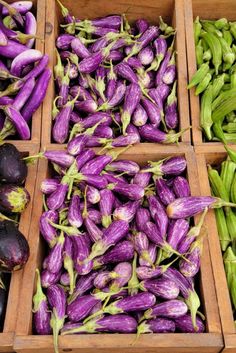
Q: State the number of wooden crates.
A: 6